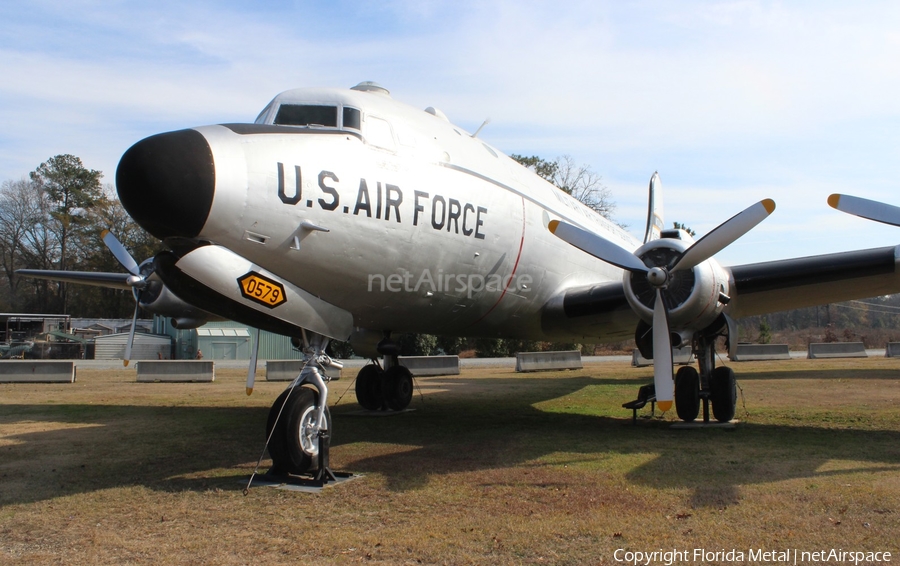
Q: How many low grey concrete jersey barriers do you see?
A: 9